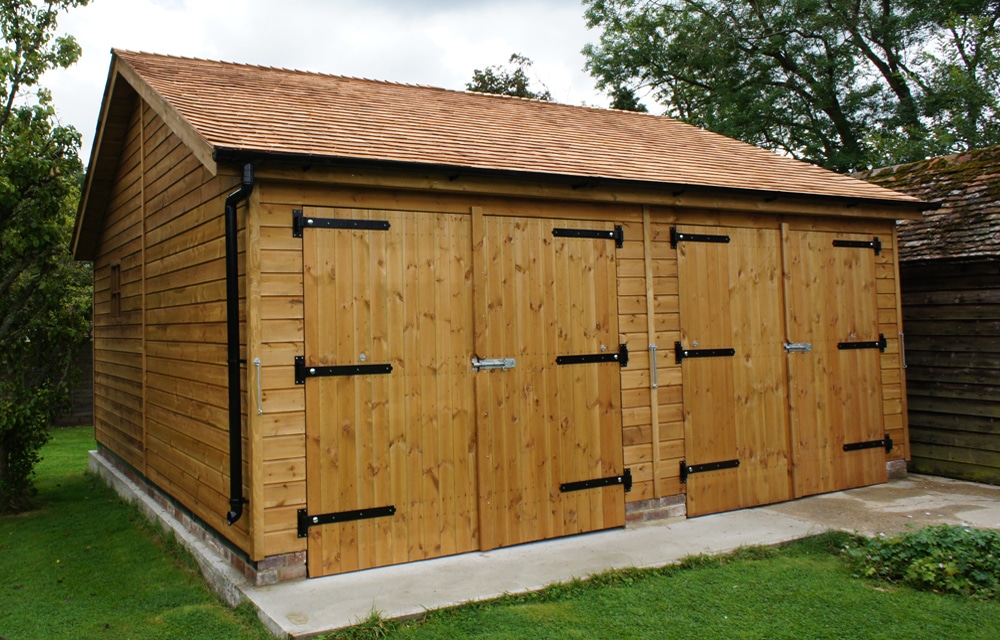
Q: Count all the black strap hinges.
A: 12